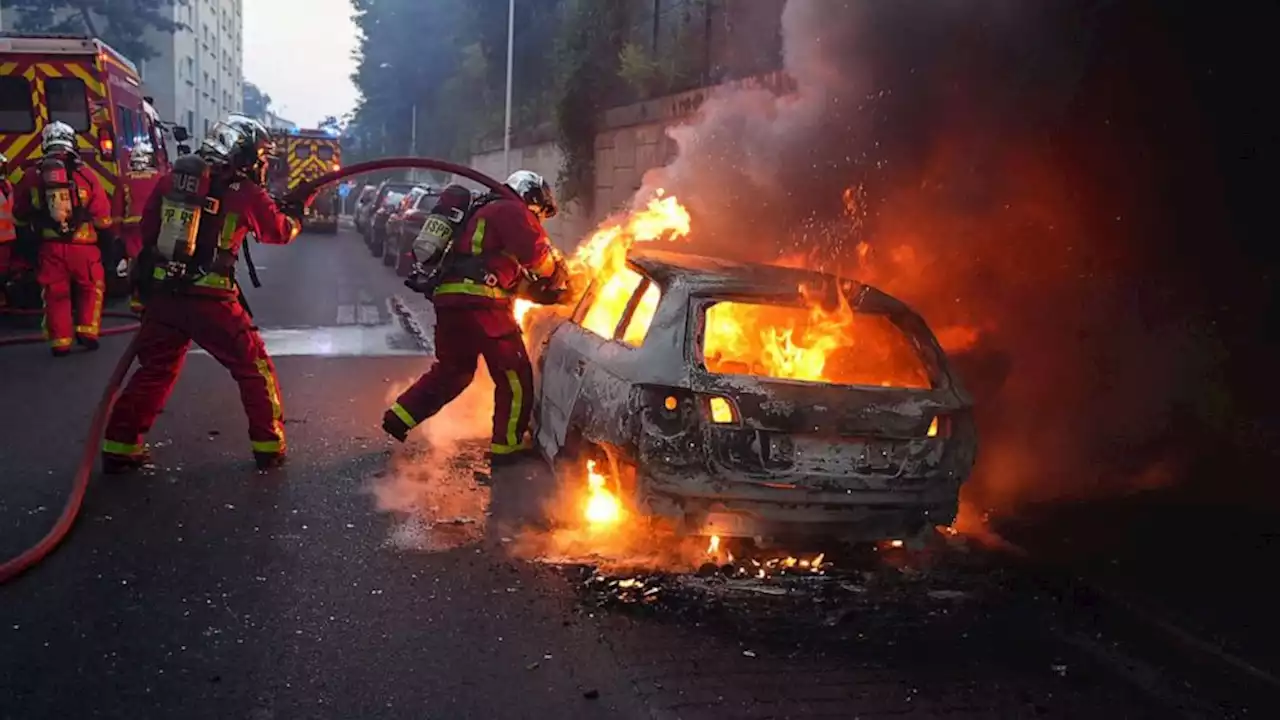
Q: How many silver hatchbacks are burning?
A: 1